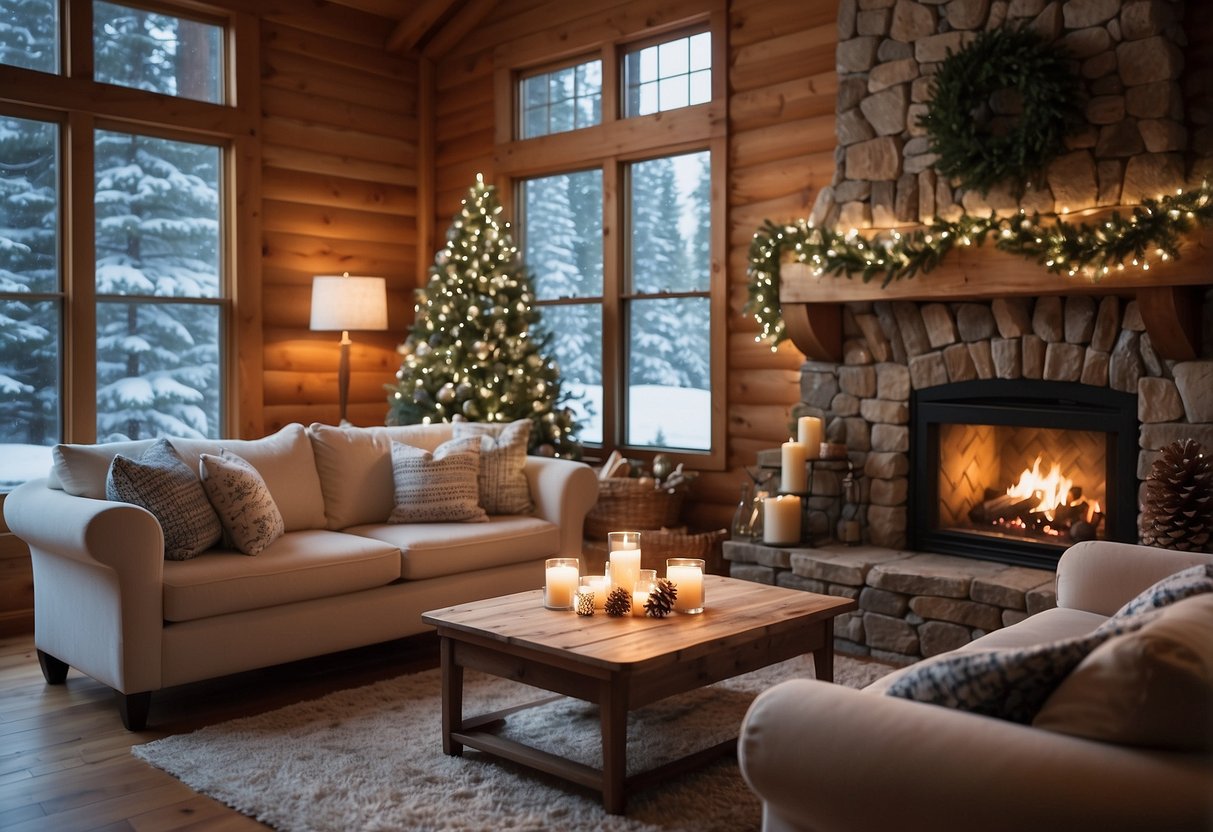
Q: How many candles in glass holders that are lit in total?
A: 5